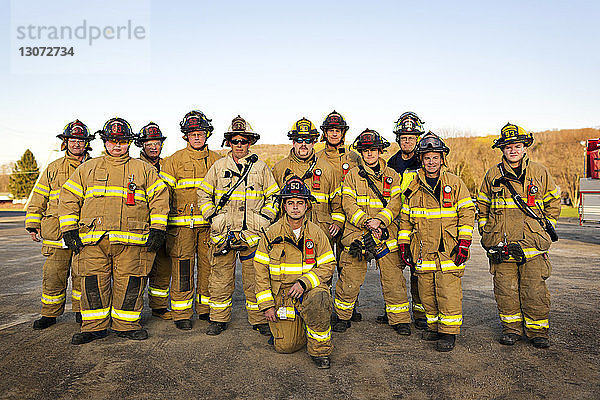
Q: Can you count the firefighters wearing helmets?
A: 12